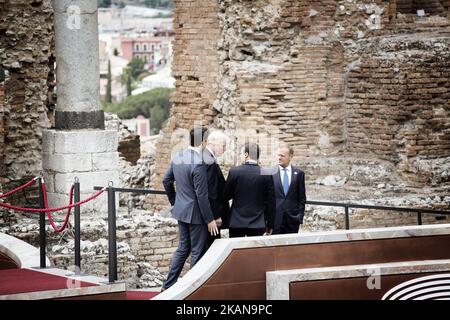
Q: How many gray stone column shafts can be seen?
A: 1